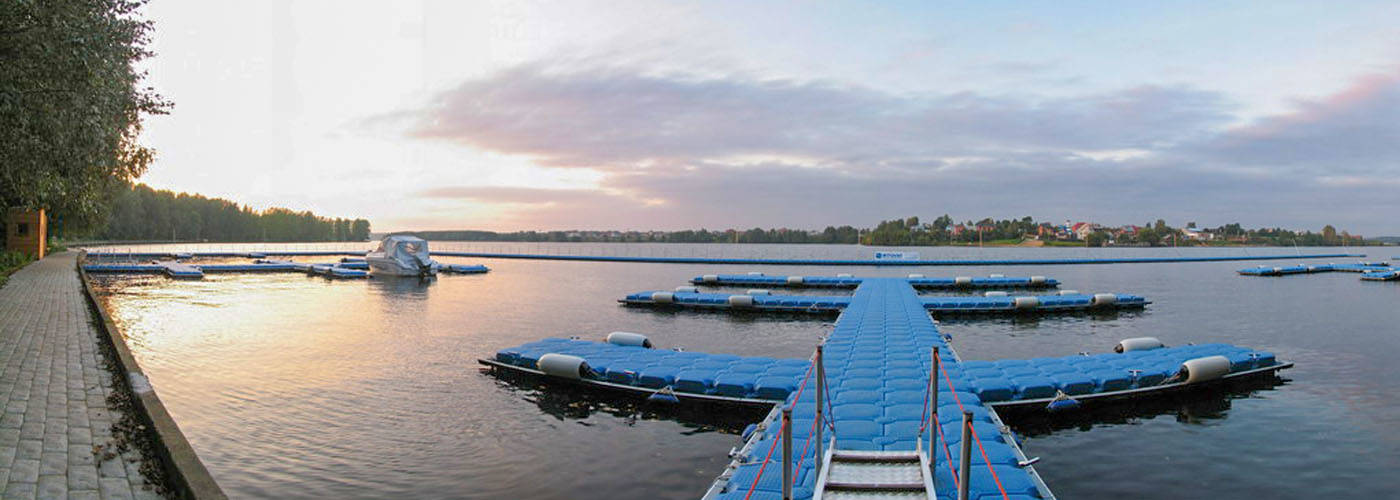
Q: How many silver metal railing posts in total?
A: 4